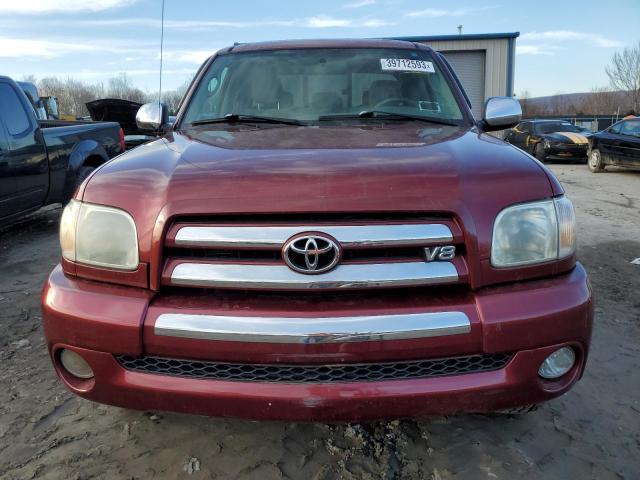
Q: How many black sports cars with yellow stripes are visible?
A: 1